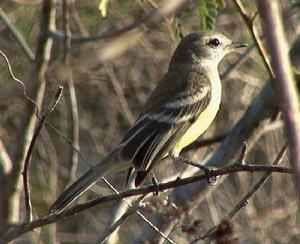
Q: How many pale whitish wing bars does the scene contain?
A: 2